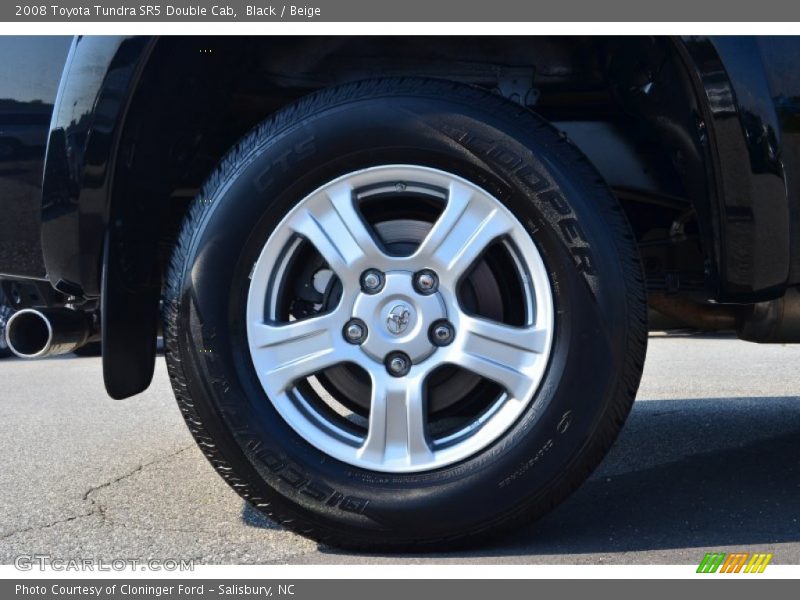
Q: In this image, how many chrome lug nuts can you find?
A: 5